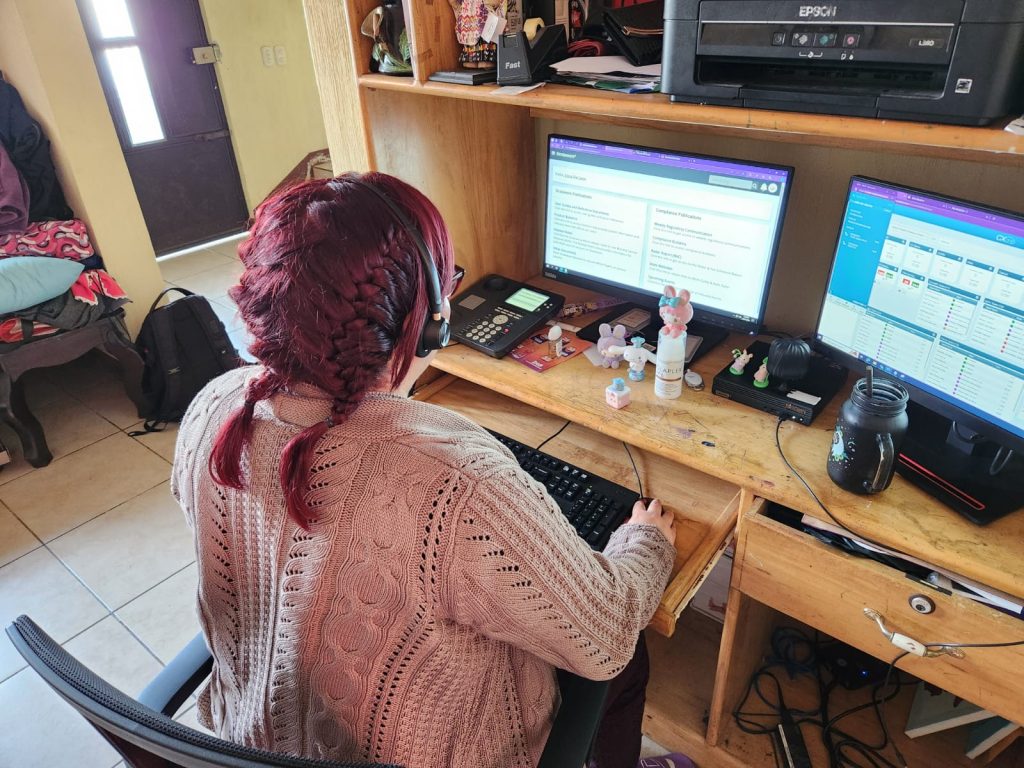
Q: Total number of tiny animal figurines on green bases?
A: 2